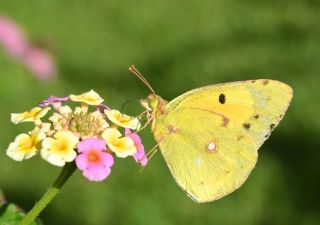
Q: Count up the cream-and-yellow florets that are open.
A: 6